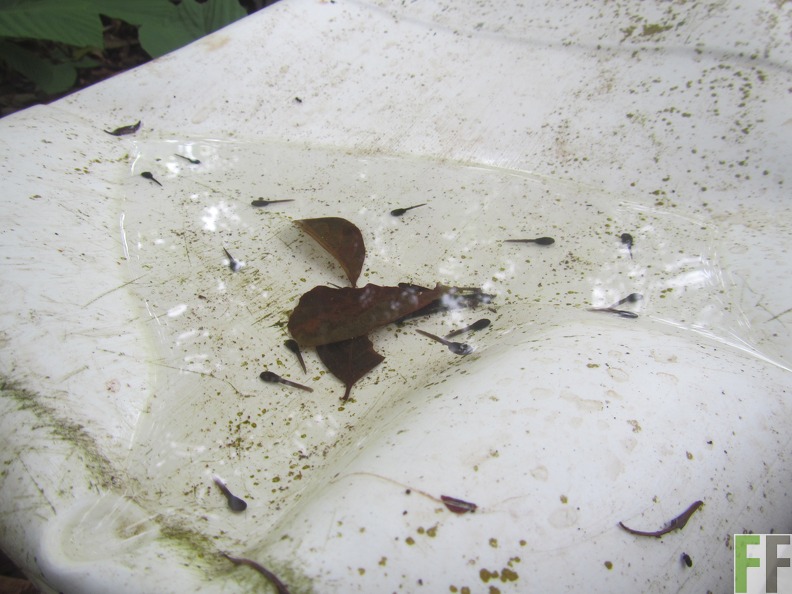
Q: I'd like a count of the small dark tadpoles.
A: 14